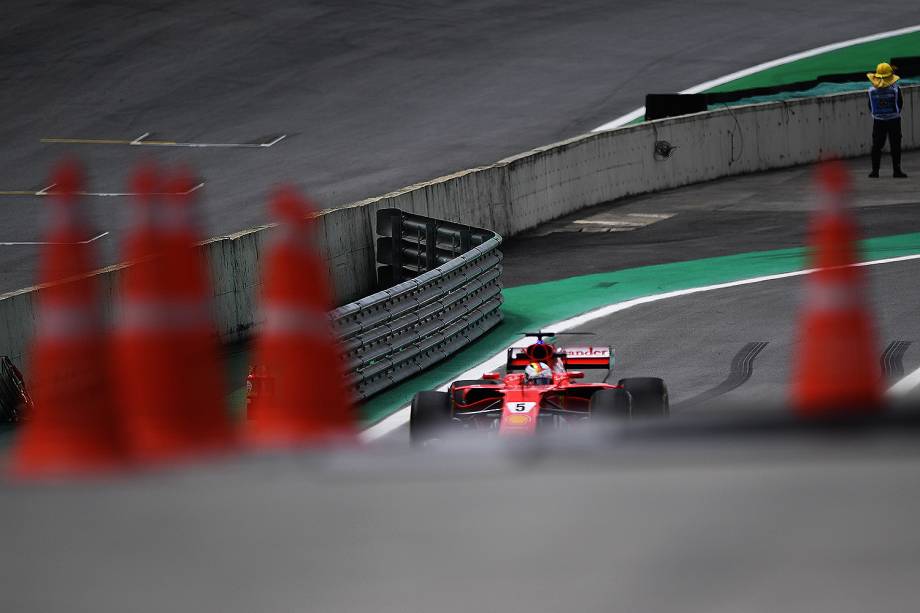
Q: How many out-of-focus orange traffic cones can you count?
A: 5